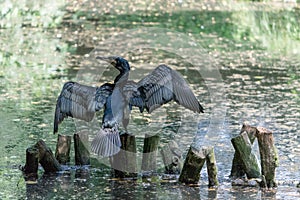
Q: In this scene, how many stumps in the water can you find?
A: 12